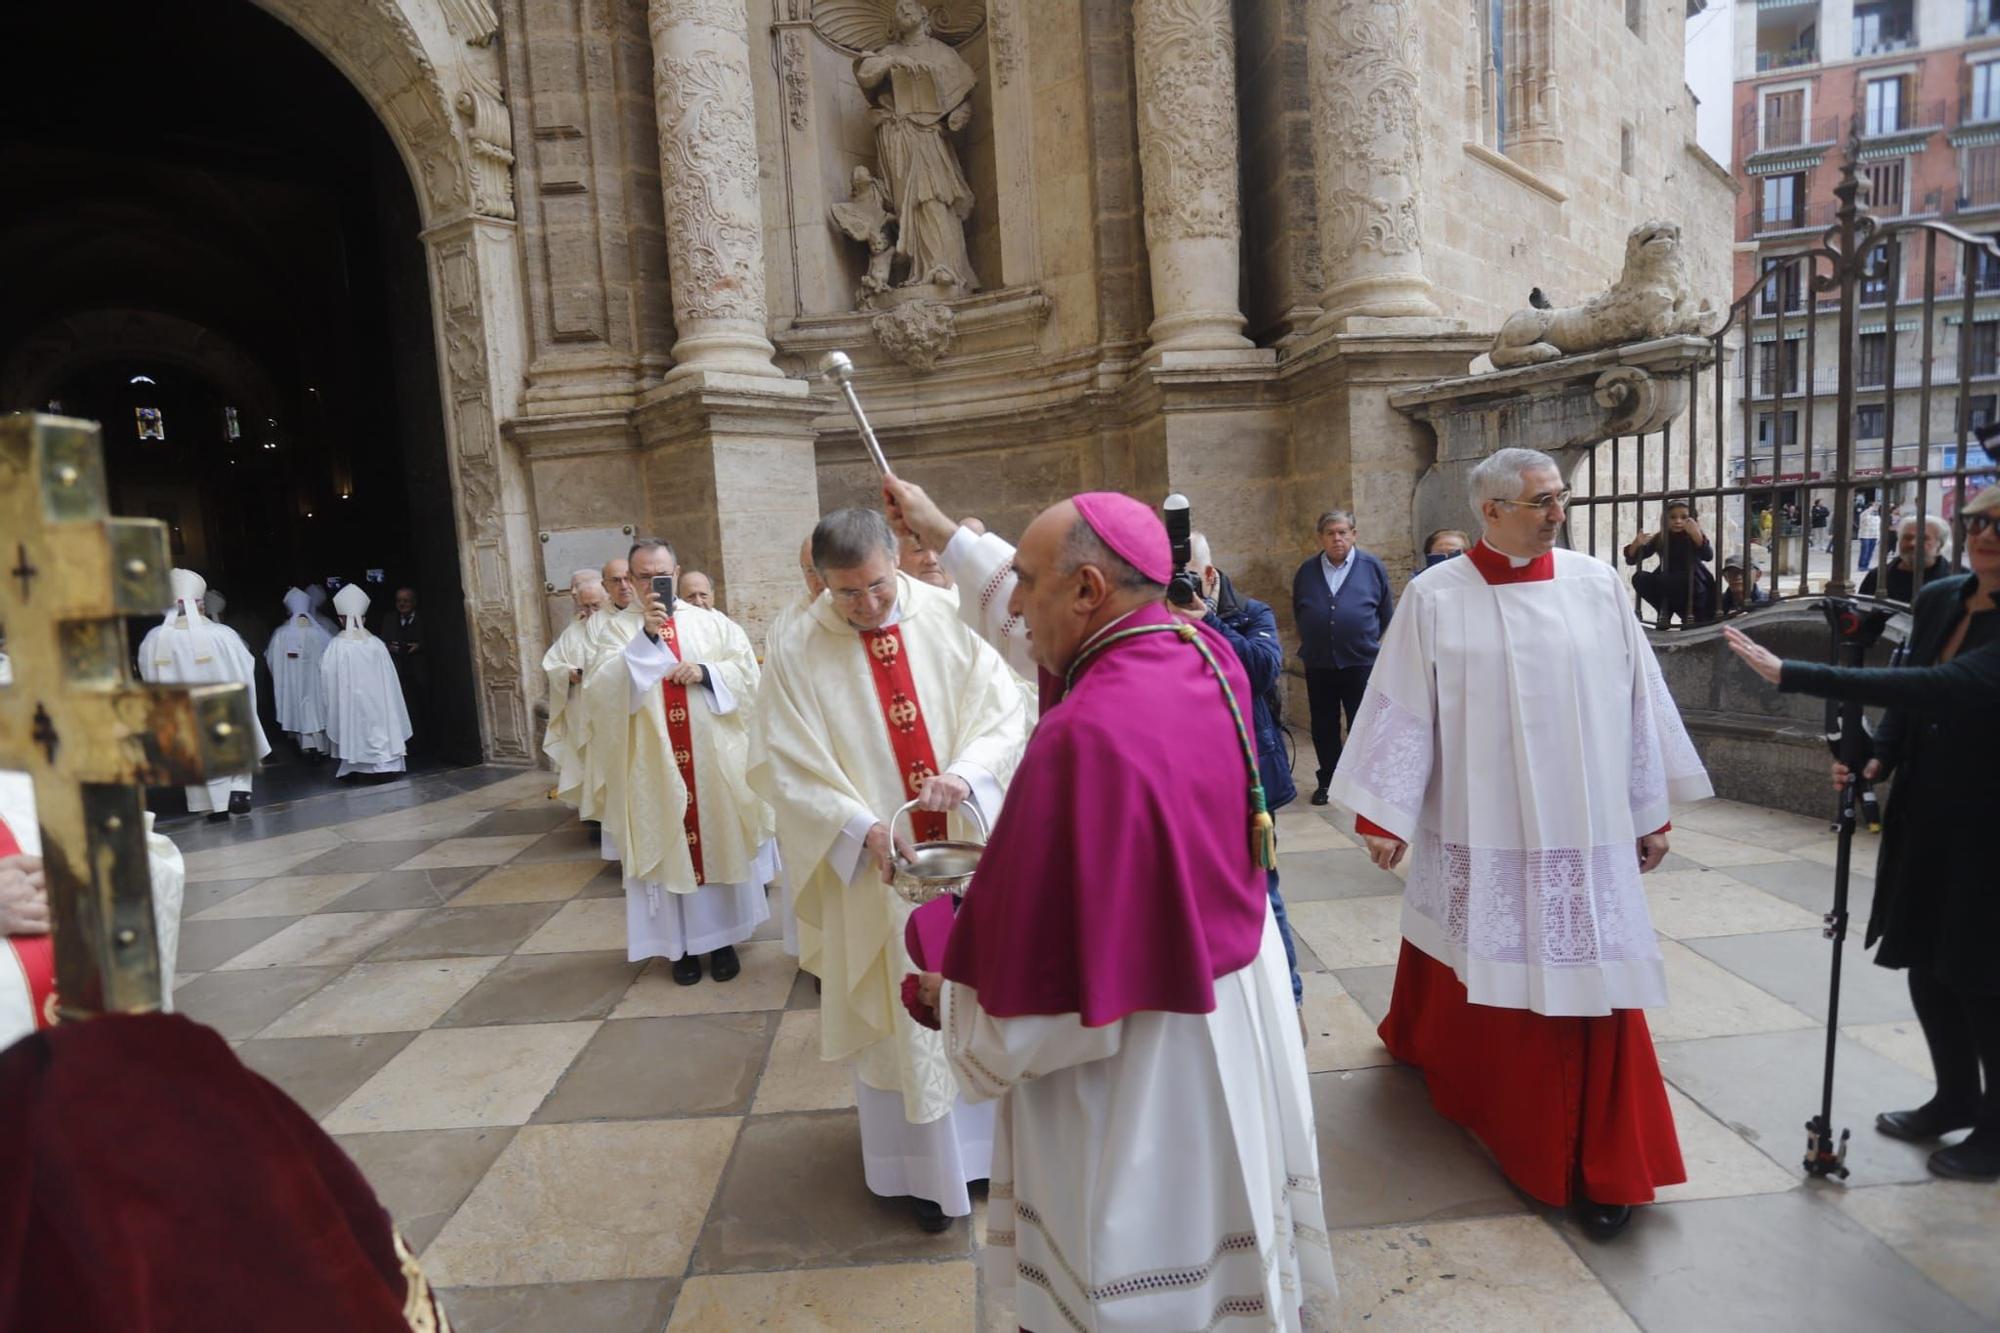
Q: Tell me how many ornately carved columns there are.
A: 3